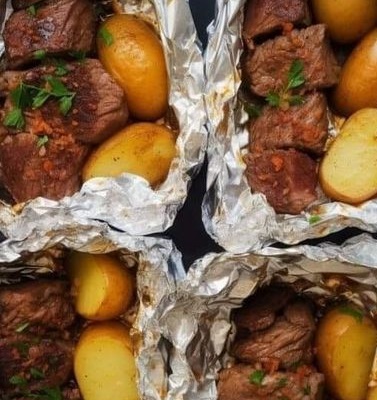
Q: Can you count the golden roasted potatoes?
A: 8